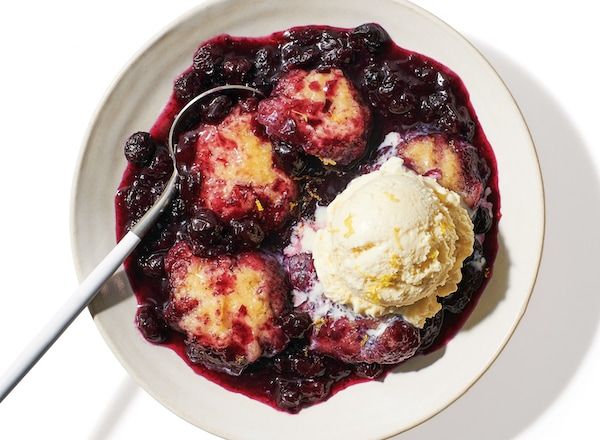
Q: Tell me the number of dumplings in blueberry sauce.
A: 5